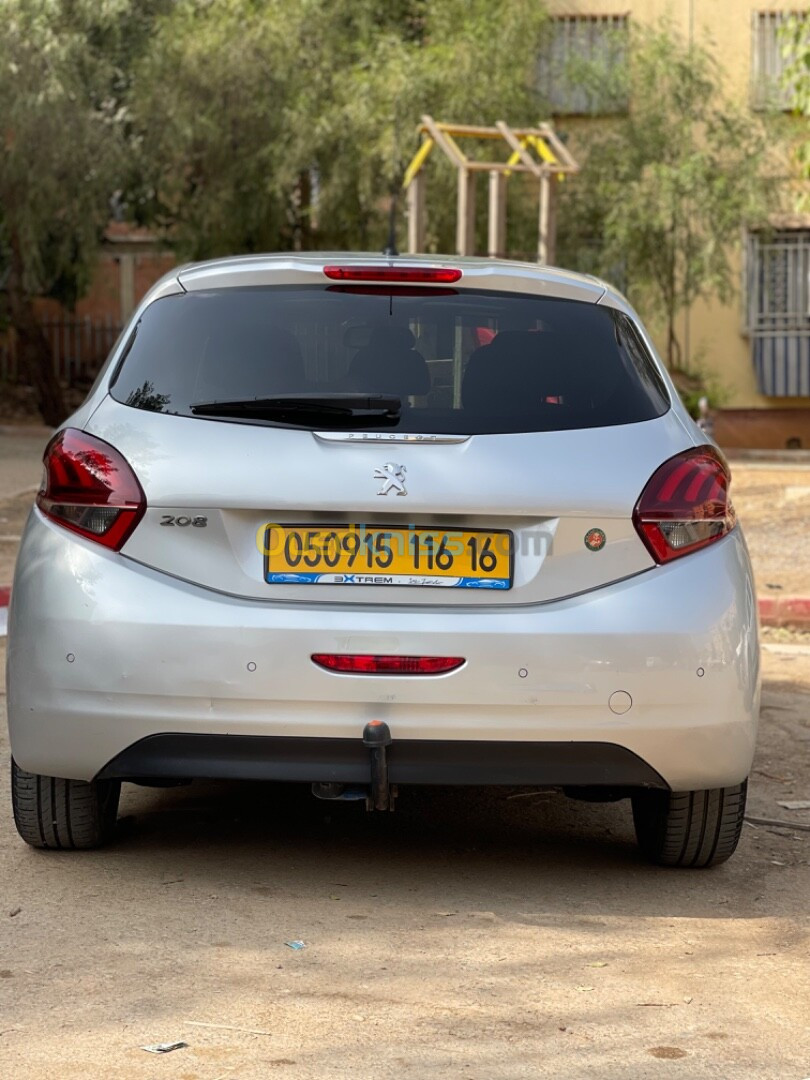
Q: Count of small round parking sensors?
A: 4